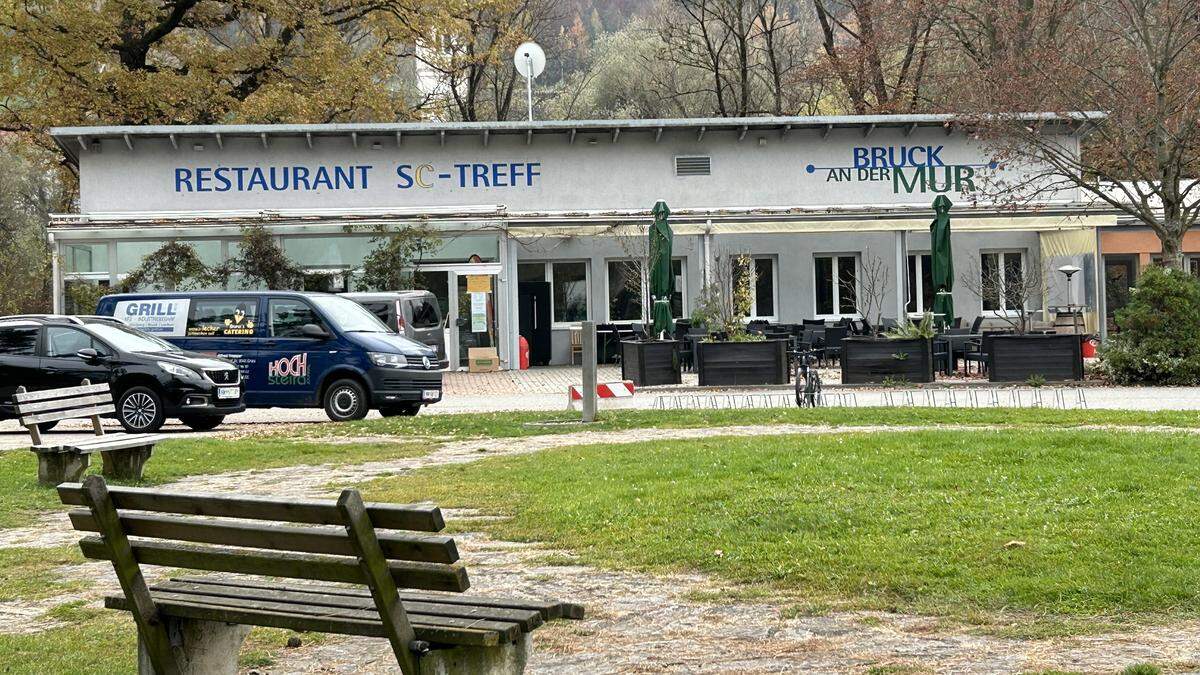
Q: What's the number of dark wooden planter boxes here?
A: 4